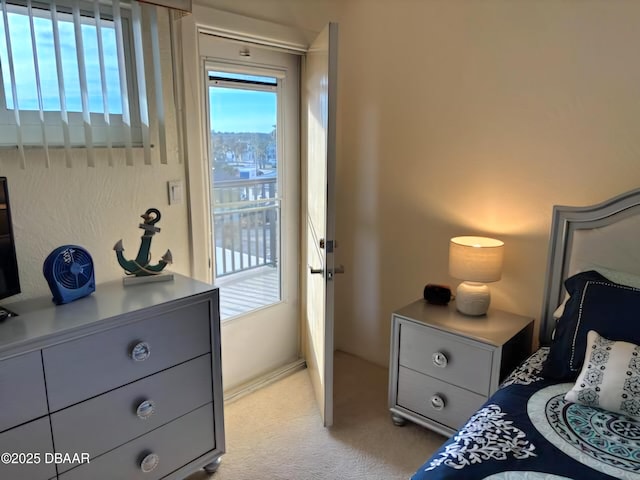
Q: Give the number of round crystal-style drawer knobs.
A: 5